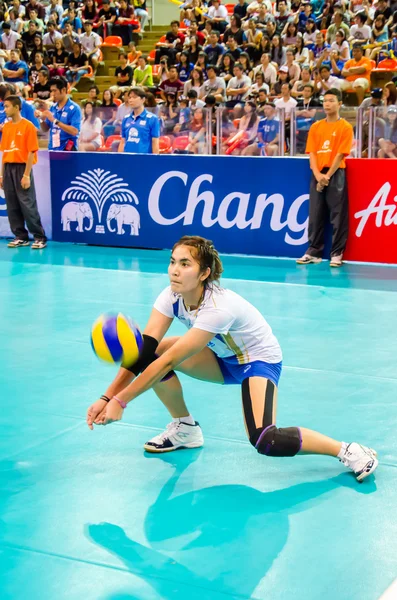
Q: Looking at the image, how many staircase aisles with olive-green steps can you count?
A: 1